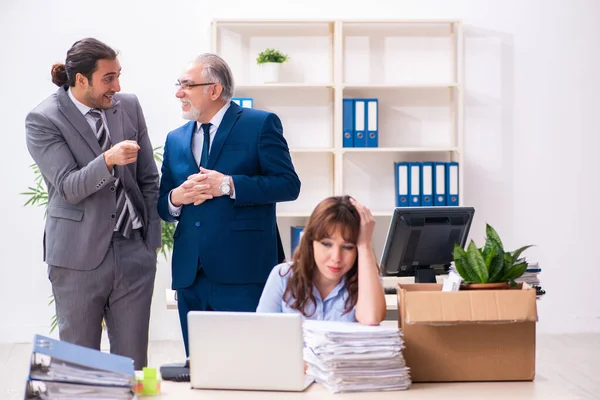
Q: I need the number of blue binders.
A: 13